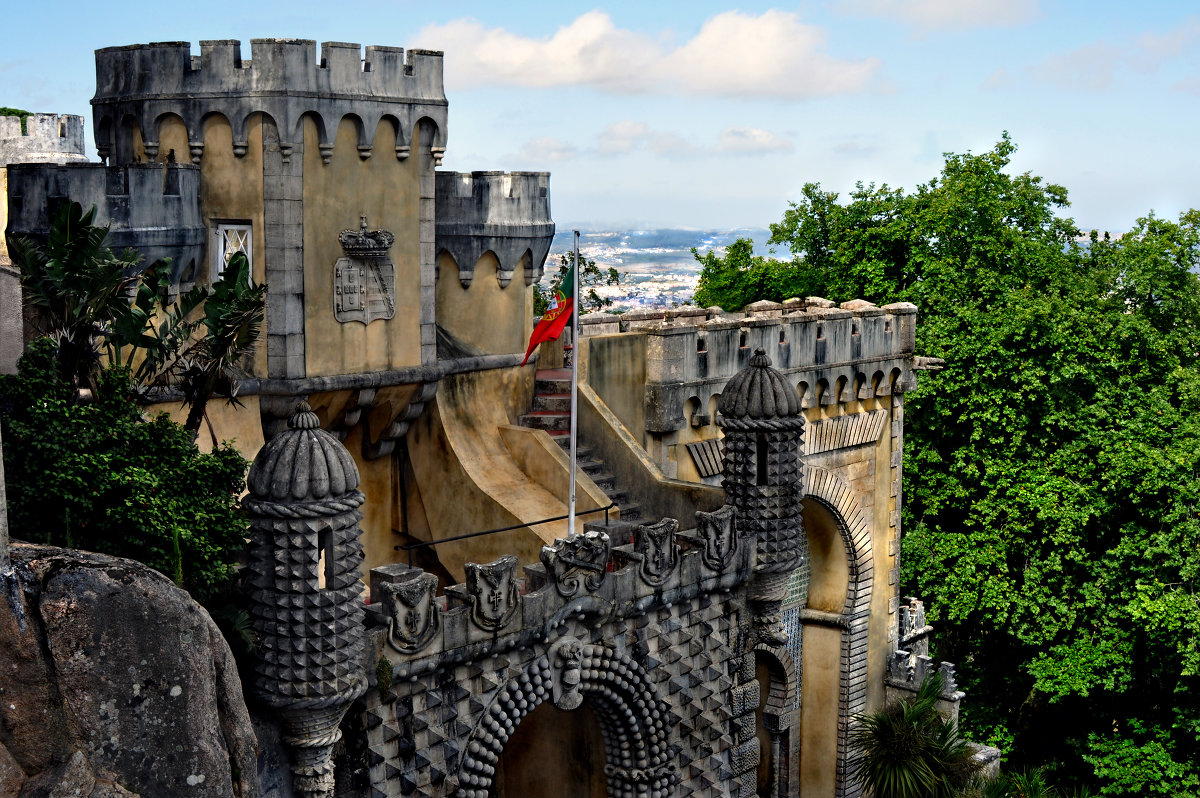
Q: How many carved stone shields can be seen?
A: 6